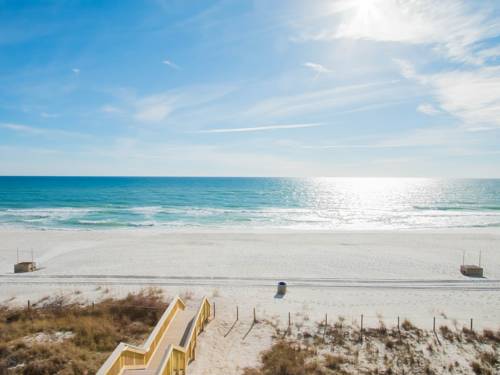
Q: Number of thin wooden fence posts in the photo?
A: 11